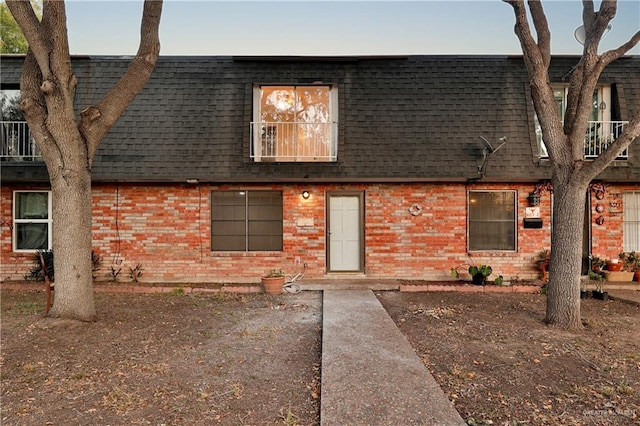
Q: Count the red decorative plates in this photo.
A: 3